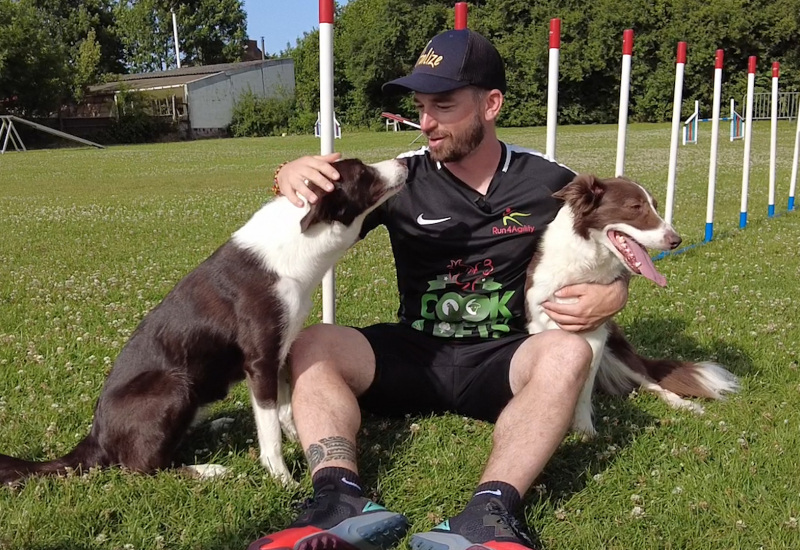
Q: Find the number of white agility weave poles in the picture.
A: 9